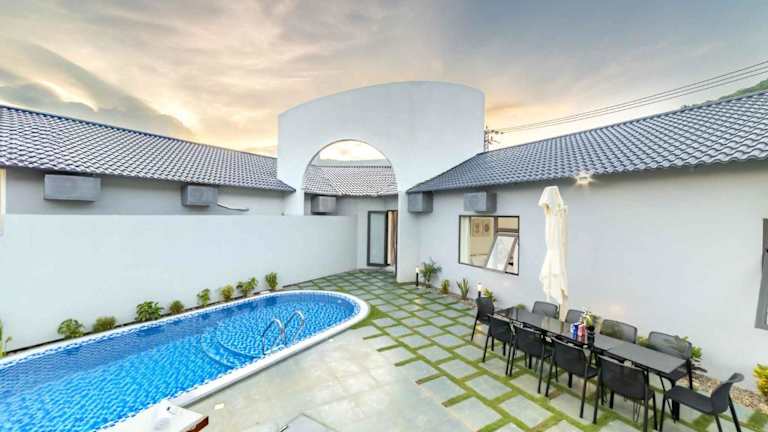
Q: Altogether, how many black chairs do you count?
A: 10